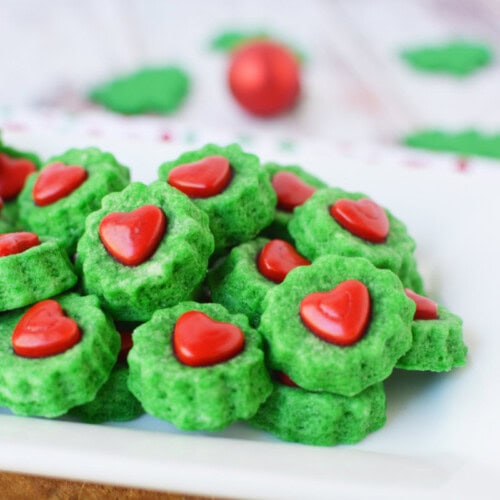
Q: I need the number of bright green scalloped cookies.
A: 14